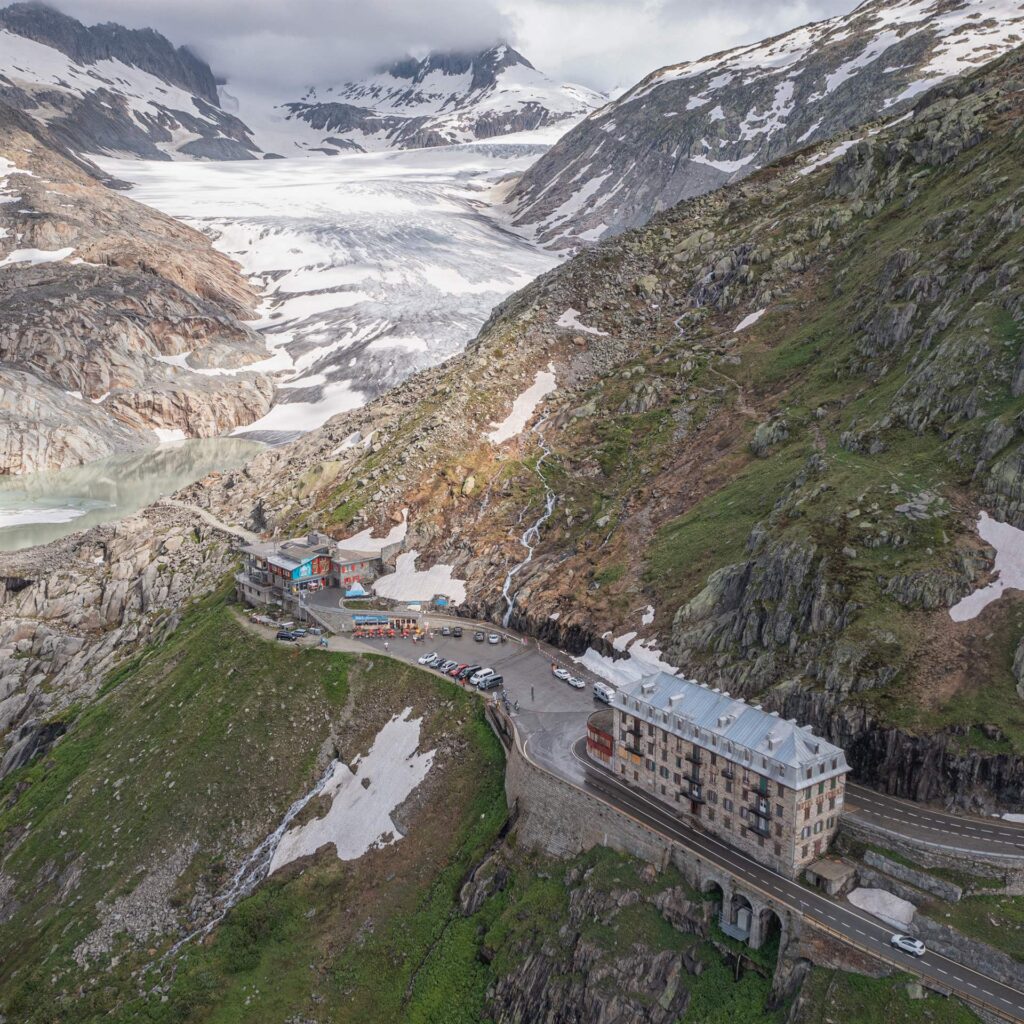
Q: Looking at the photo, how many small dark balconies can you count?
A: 9